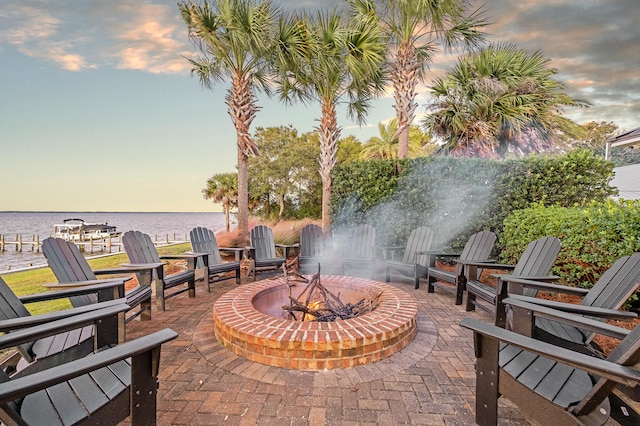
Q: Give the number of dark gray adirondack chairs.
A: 13